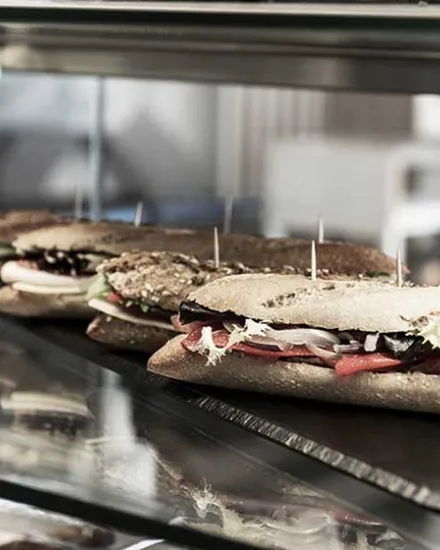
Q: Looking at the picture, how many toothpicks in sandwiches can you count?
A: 7